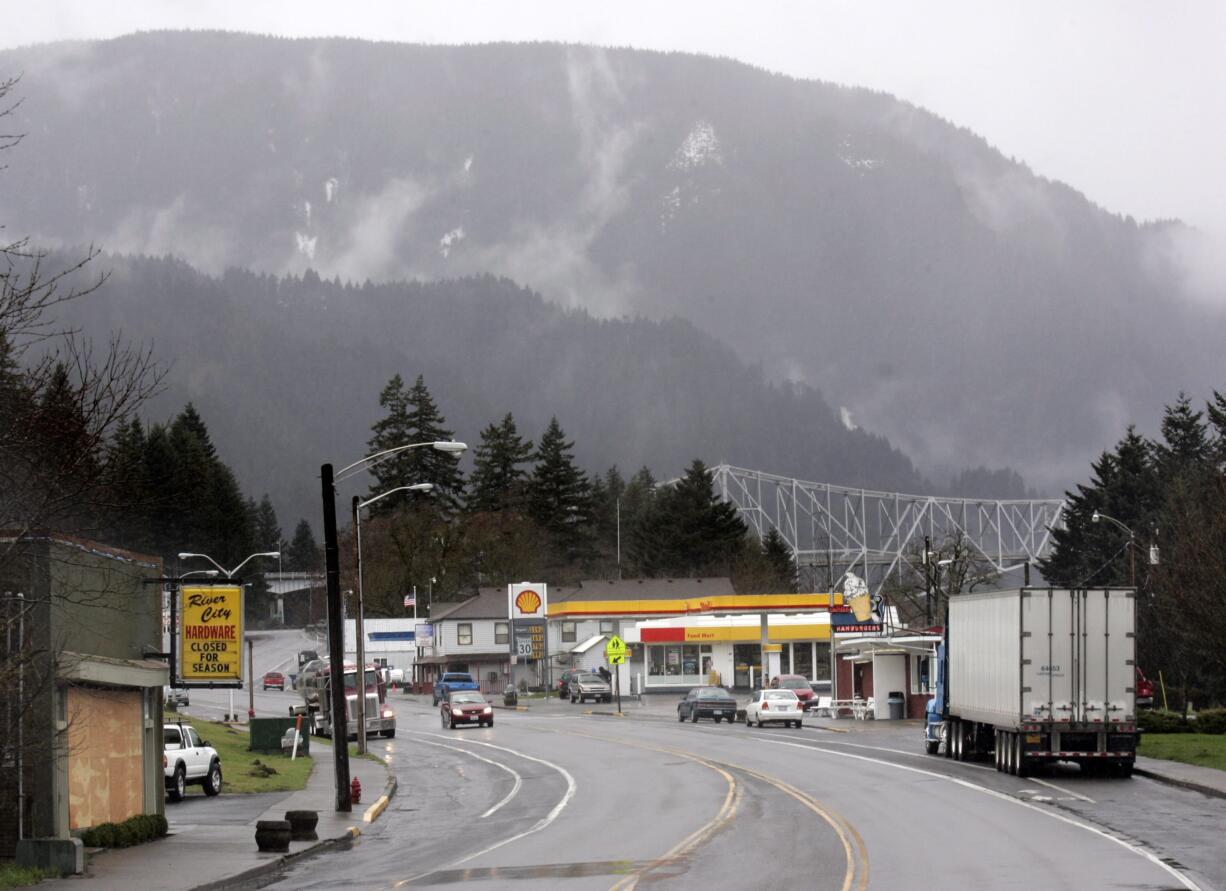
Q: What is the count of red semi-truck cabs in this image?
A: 1